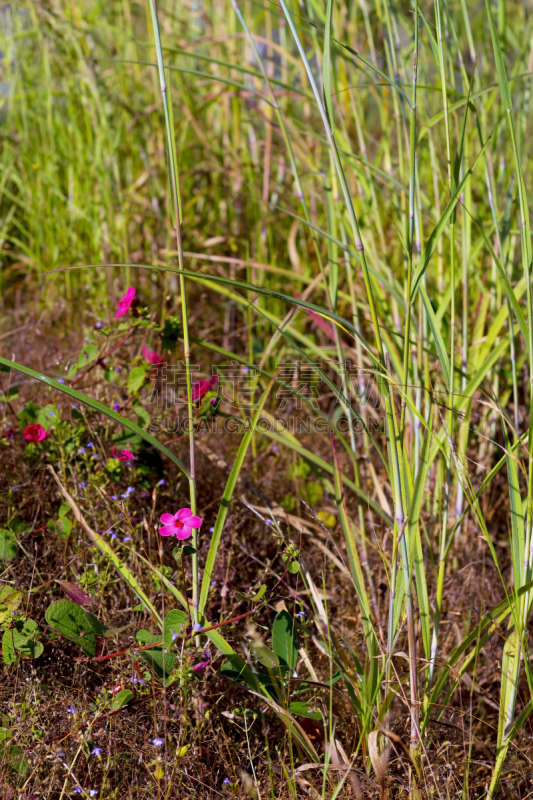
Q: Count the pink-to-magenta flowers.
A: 6